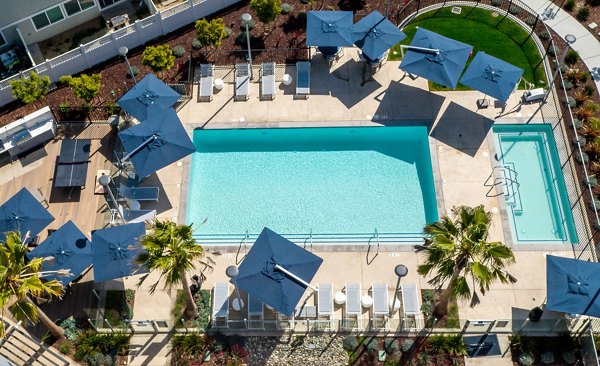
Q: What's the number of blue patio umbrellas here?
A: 11